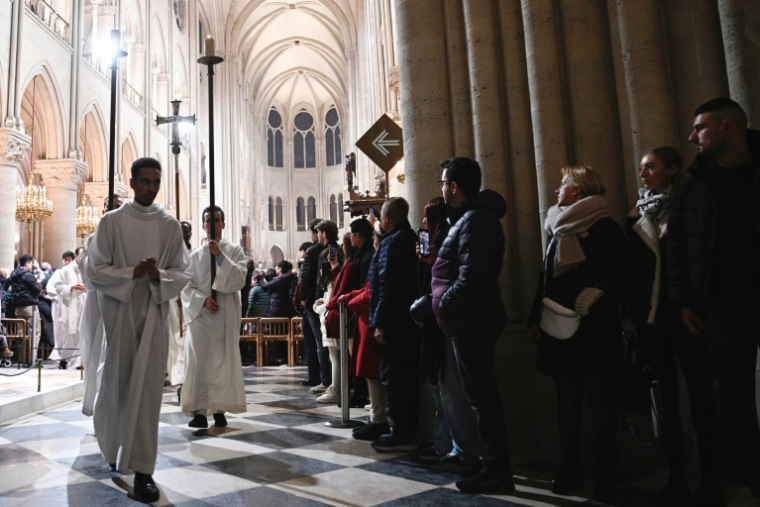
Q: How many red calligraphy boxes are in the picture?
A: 0